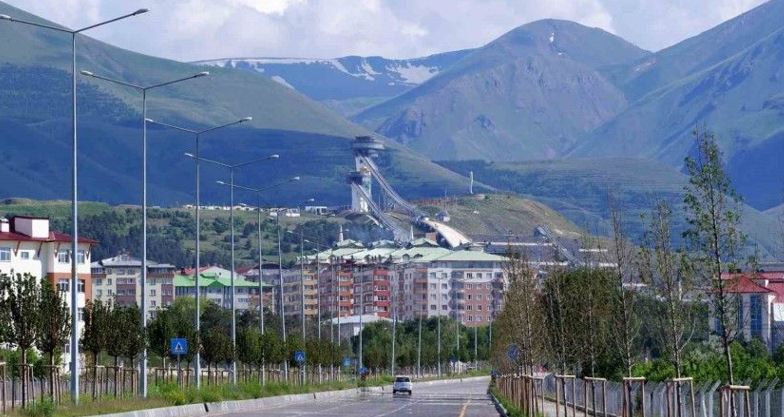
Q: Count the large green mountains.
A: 3